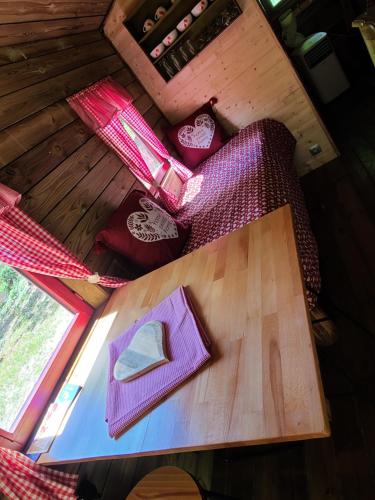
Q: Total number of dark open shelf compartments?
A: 3